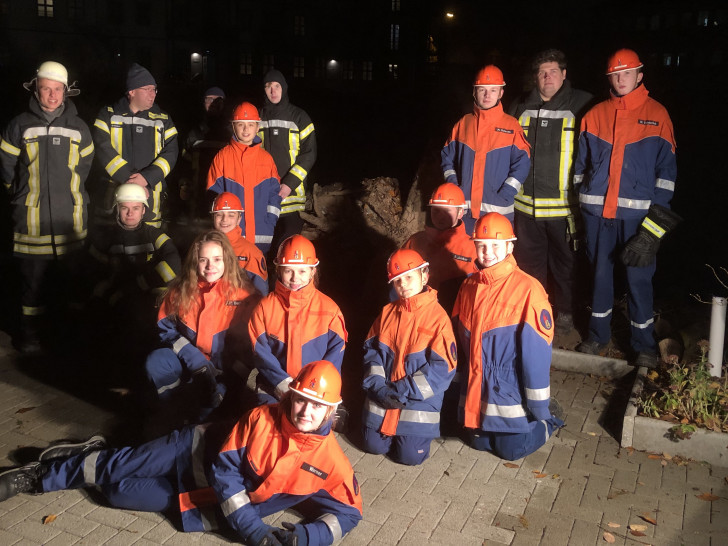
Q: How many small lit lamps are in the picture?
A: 3